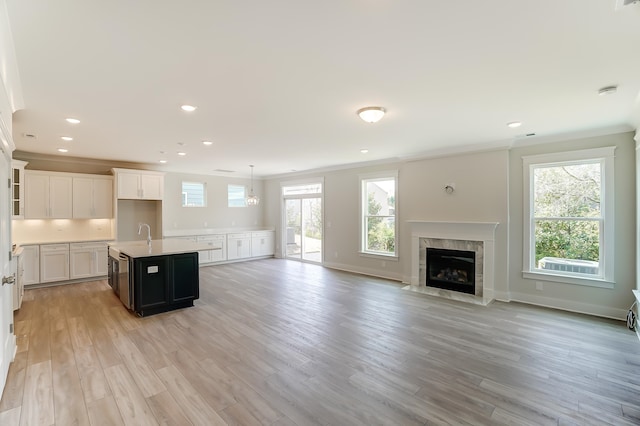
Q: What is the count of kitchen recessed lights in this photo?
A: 7